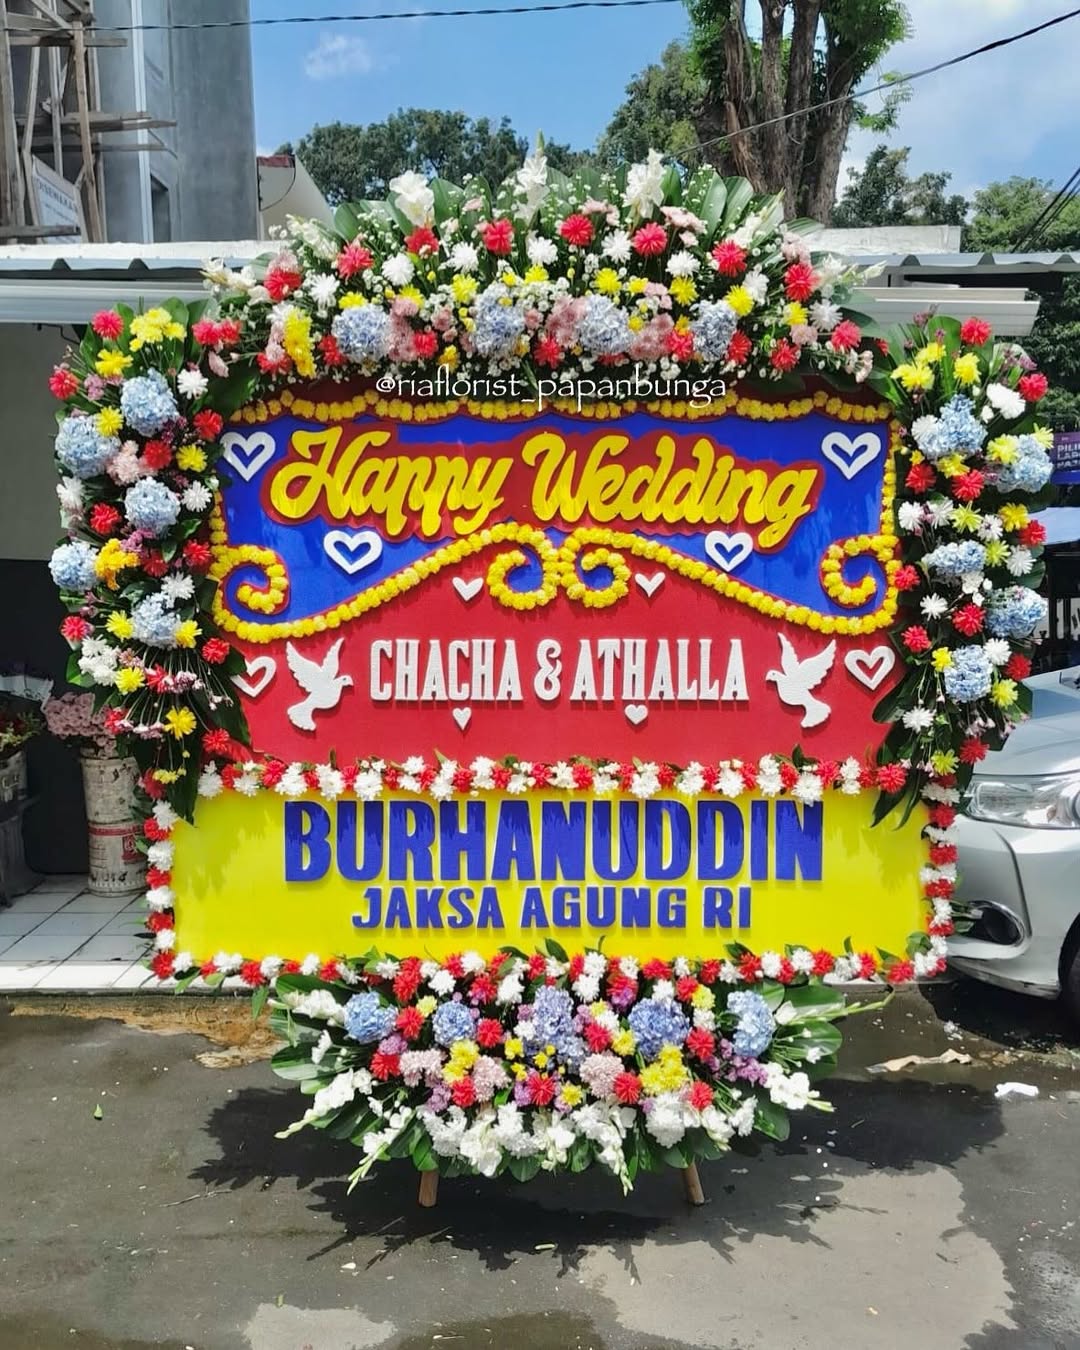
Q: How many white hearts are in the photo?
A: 10